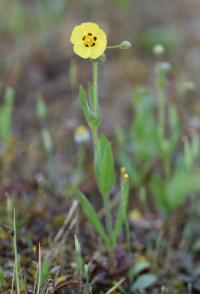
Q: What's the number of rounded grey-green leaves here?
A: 2